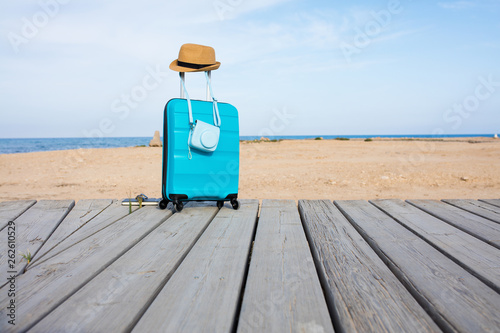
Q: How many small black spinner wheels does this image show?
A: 4